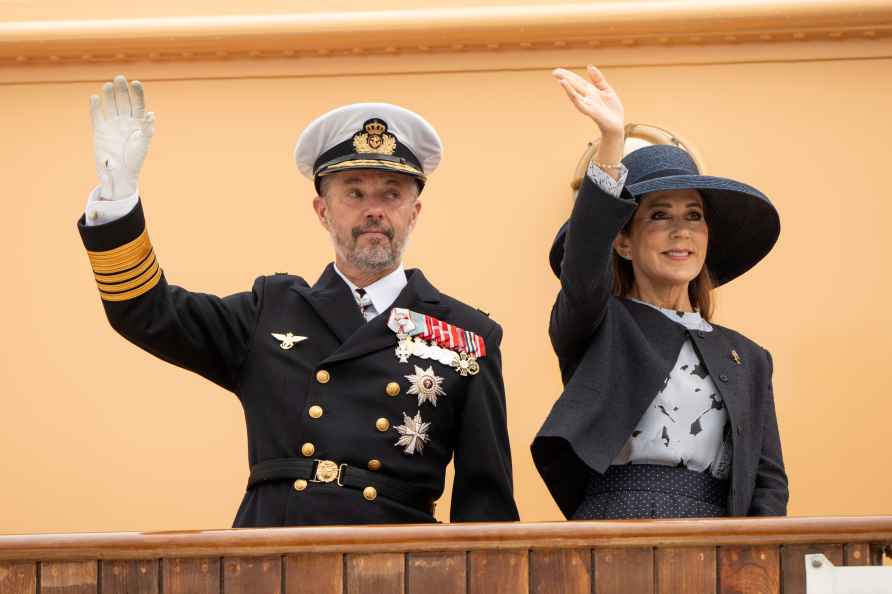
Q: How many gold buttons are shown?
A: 8